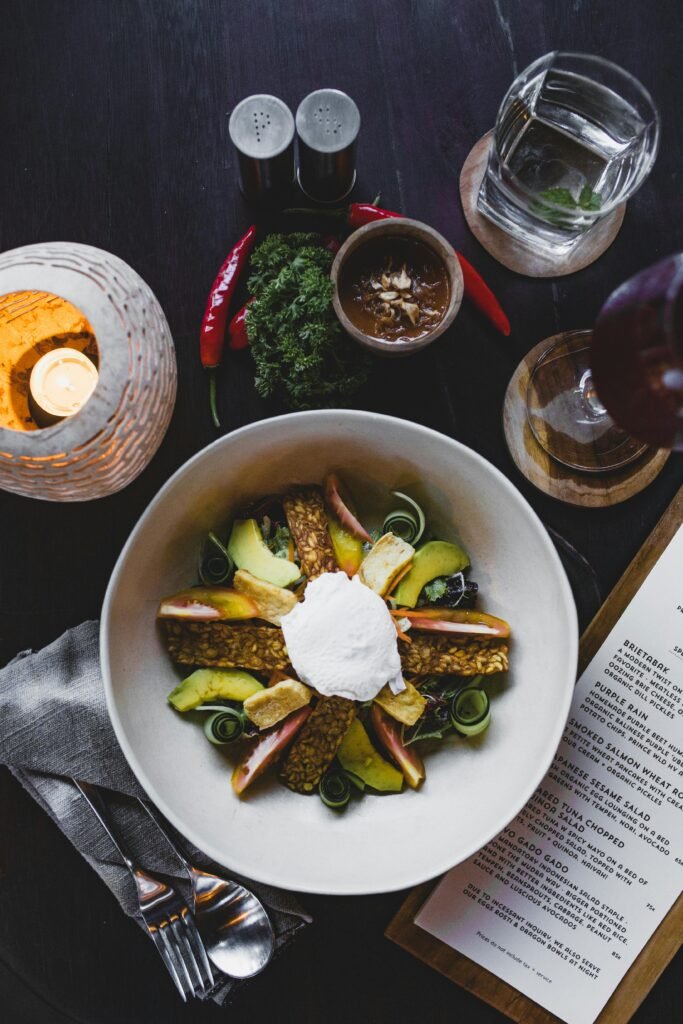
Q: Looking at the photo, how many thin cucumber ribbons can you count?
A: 5